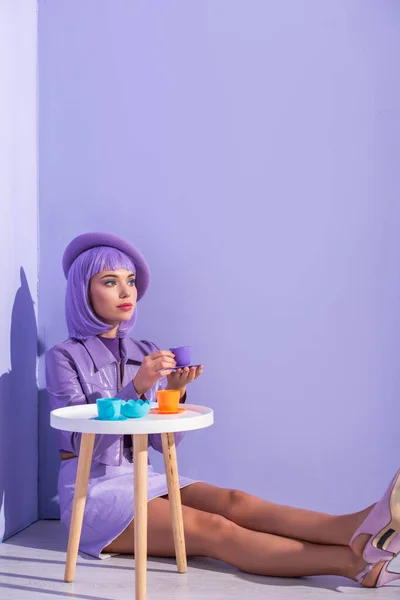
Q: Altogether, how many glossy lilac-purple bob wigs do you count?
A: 1